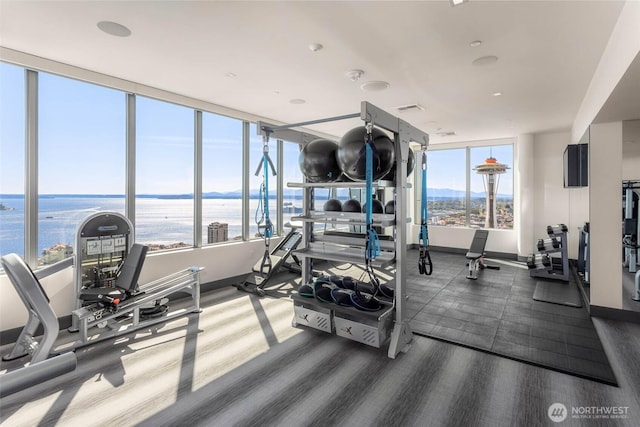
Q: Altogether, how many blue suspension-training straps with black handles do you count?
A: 3